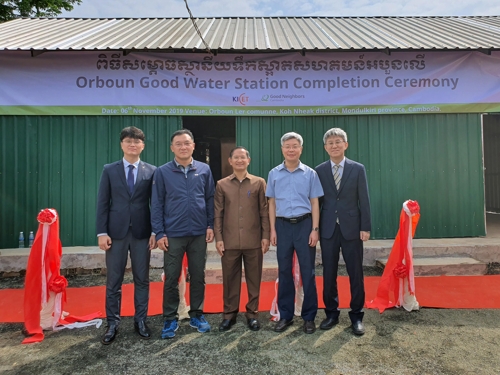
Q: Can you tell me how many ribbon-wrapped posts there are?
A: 4